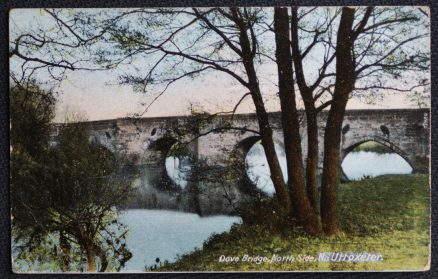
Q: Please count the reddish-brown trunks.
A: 4